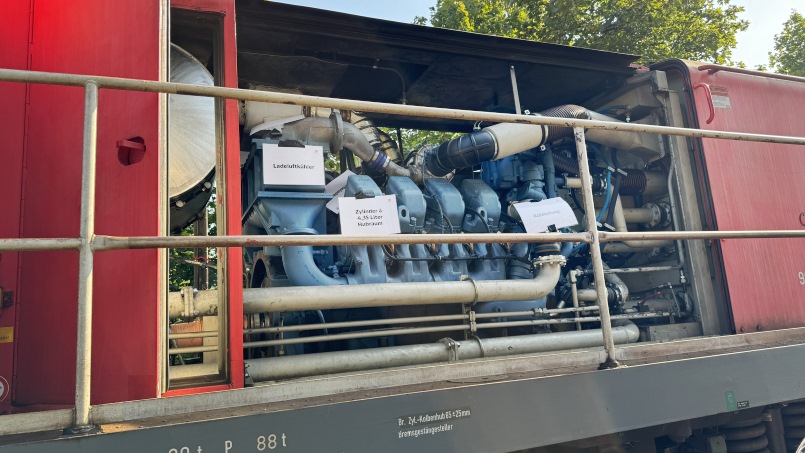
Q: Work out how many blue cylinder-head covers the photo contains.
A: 4